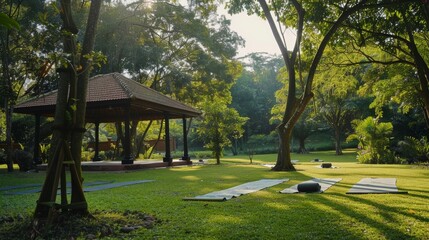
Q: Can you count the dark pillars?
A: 5